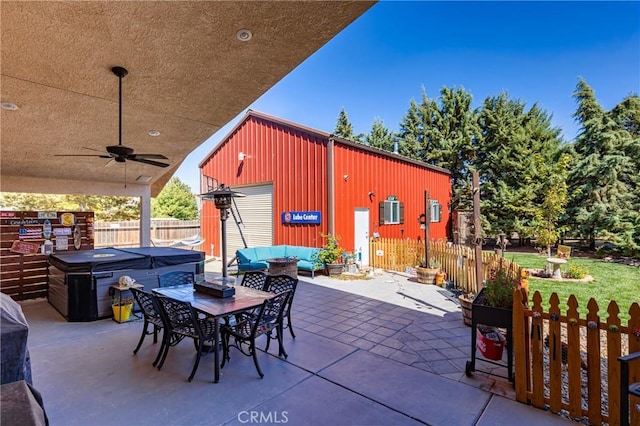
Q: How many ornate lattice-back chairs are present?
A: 6